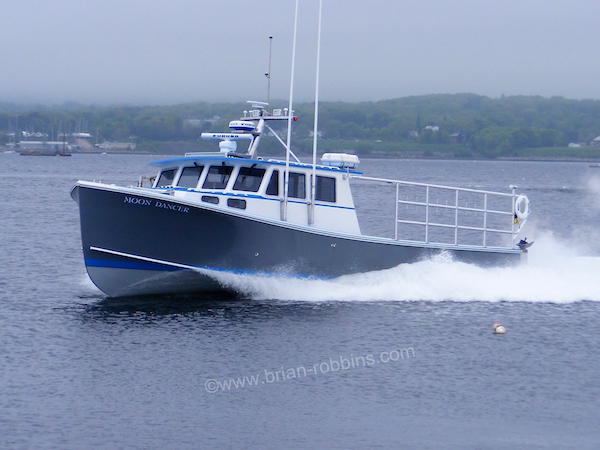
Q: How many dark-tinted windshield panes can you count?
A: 4